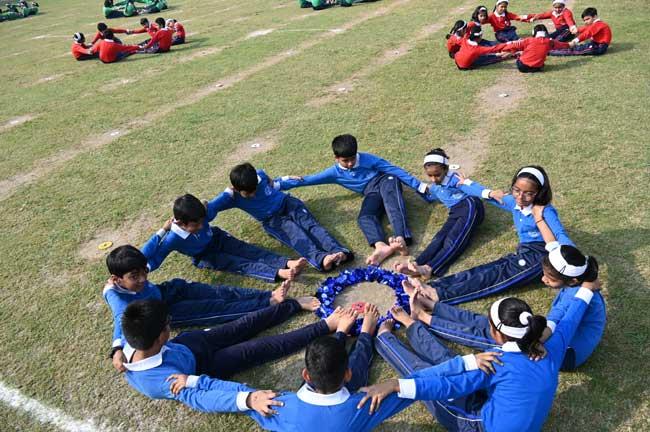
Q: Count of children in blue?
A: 10